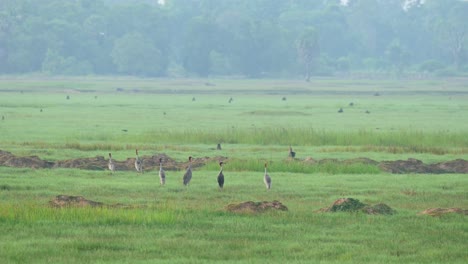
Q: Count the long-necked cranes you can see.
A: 6